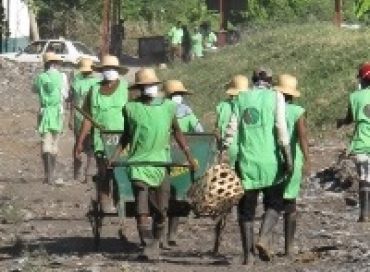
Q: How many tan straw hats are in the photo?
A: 7